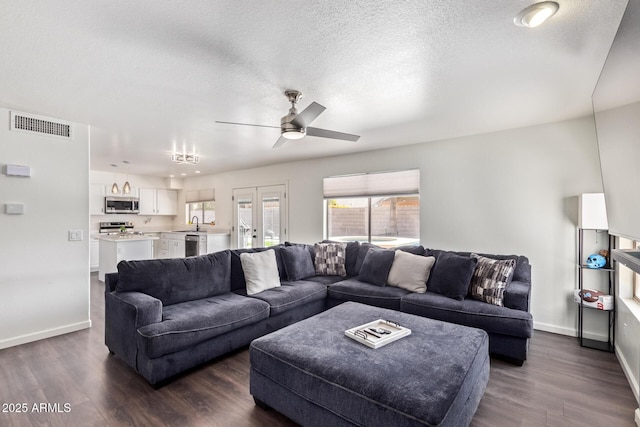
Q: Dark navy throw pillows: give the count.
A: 3